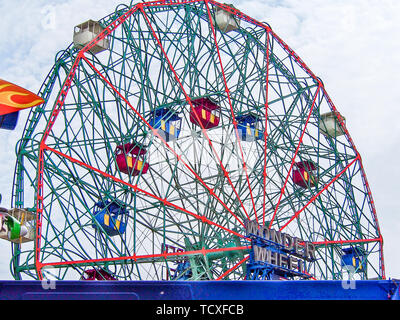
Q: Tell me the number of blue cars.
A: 4